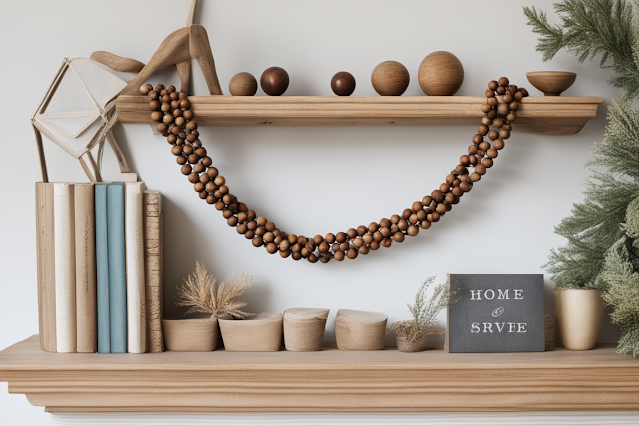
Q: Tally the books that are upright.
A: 7